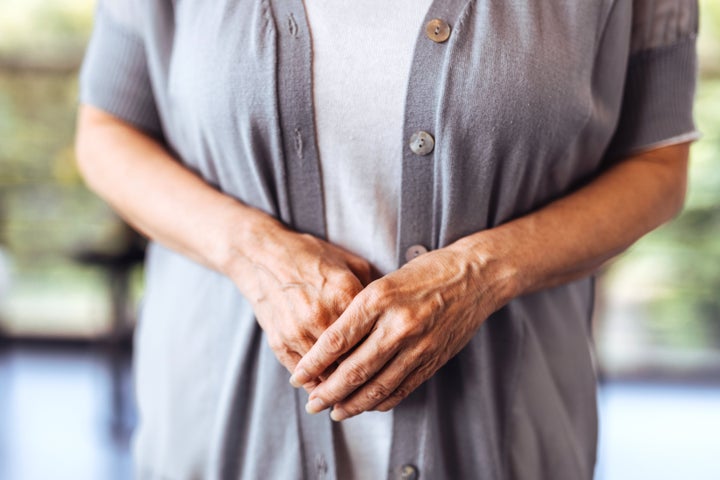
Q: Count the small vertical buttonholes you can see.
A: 3